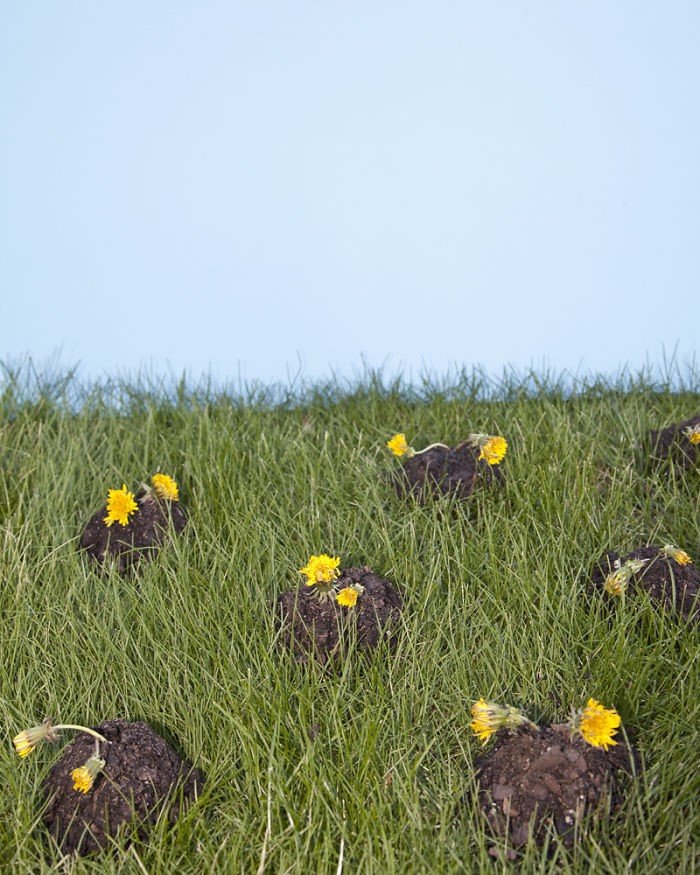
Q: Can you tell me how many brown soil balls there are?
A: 7